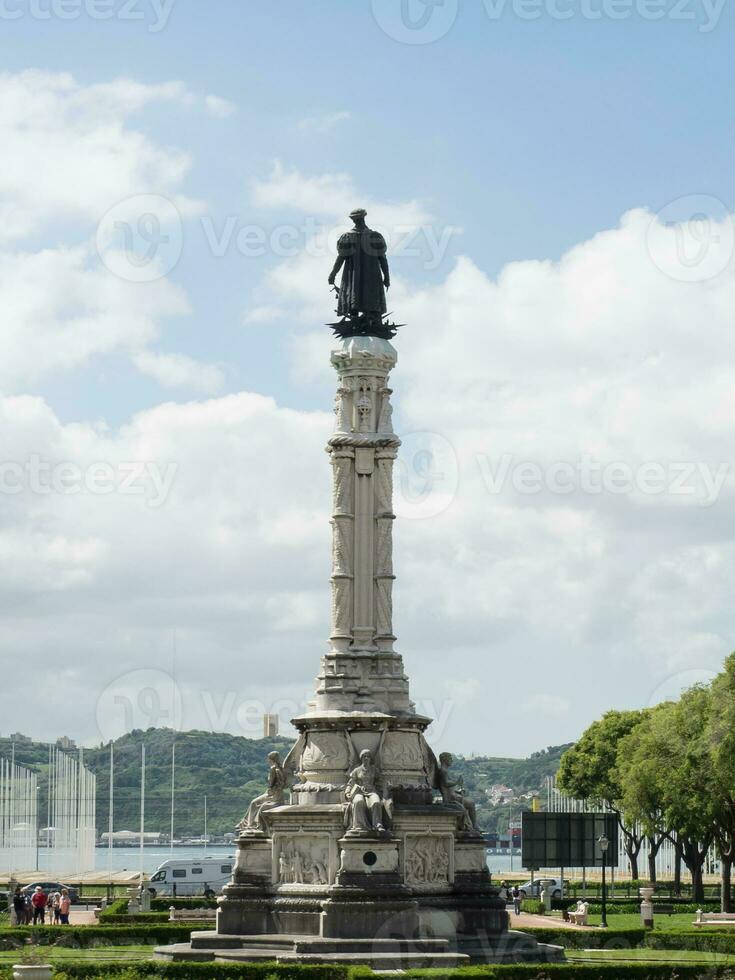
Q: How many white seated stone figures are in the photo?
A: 3